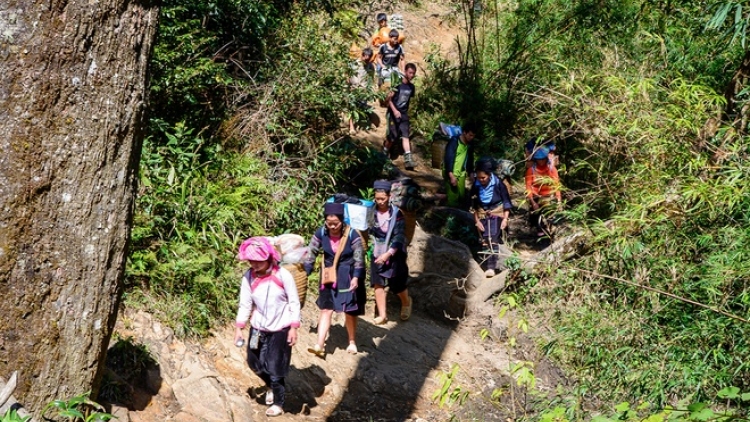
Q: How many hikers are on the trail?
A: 10